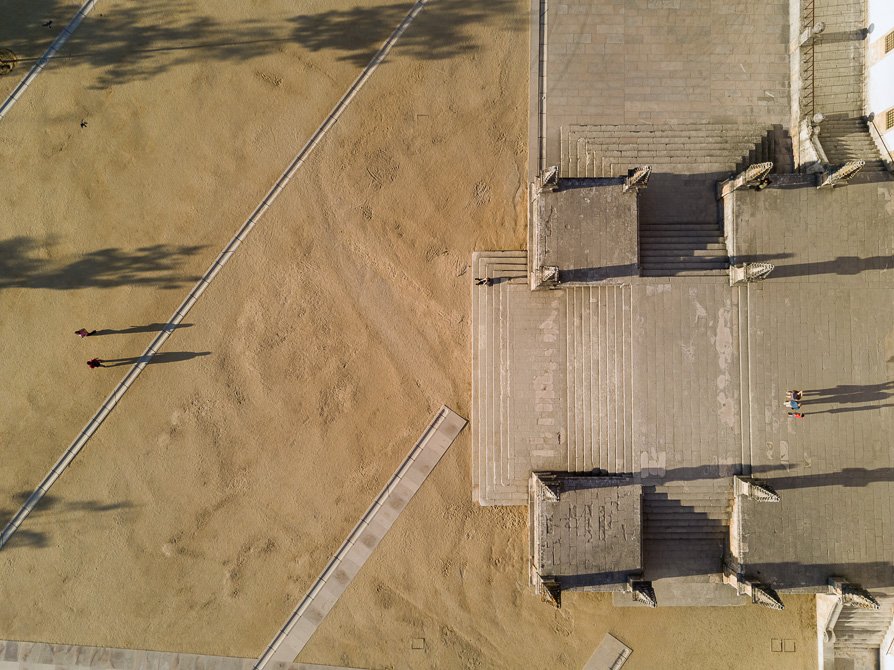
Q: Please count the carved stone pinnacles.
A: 12